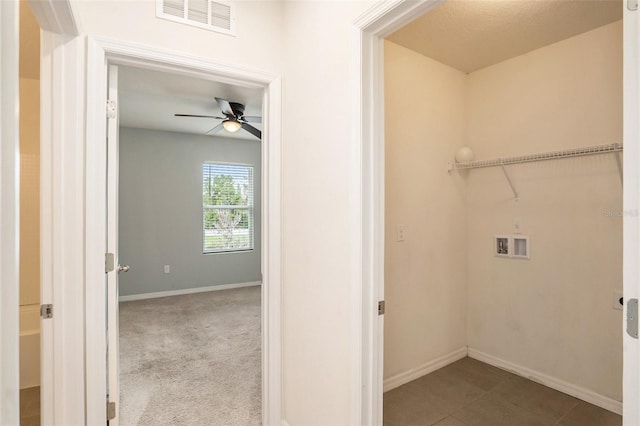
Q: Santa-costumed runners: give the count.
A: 0